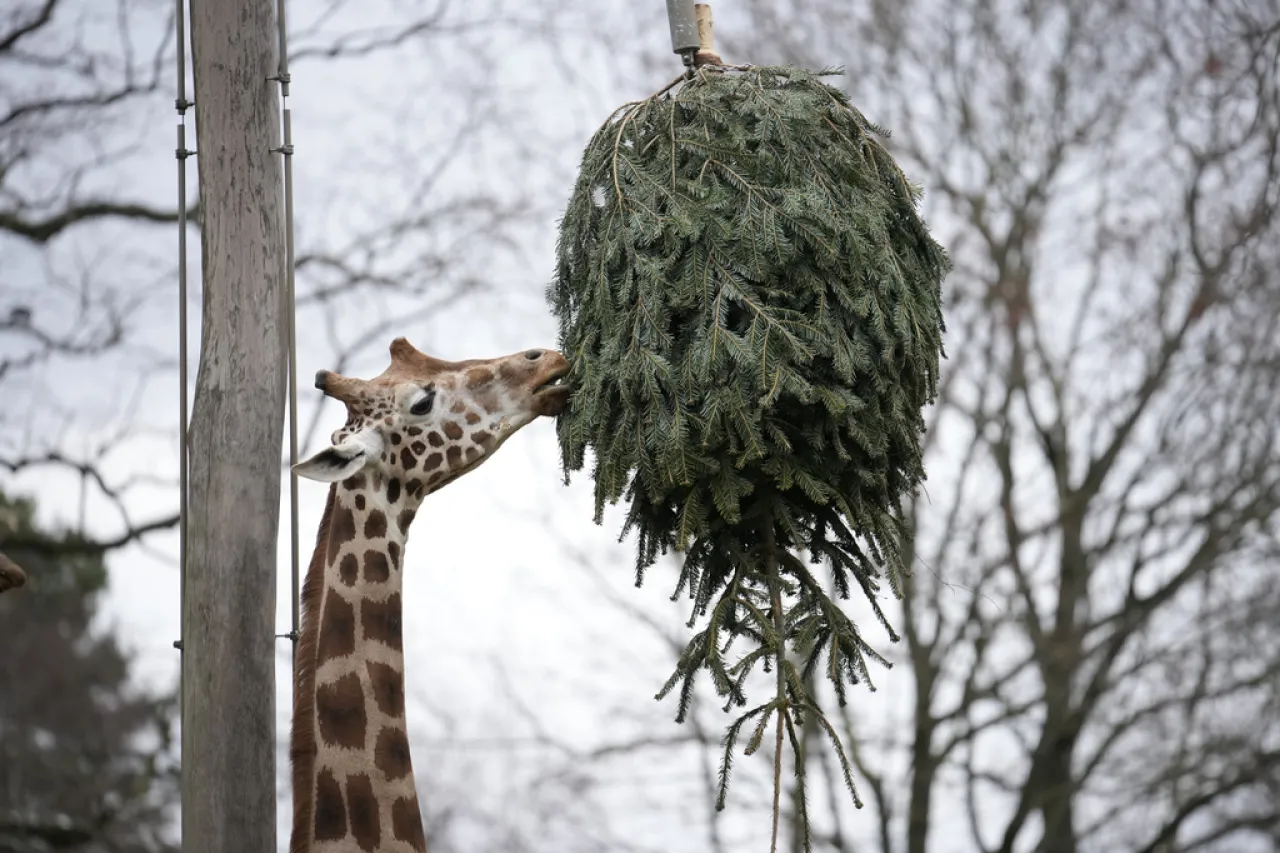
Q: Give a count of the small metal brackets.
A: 6